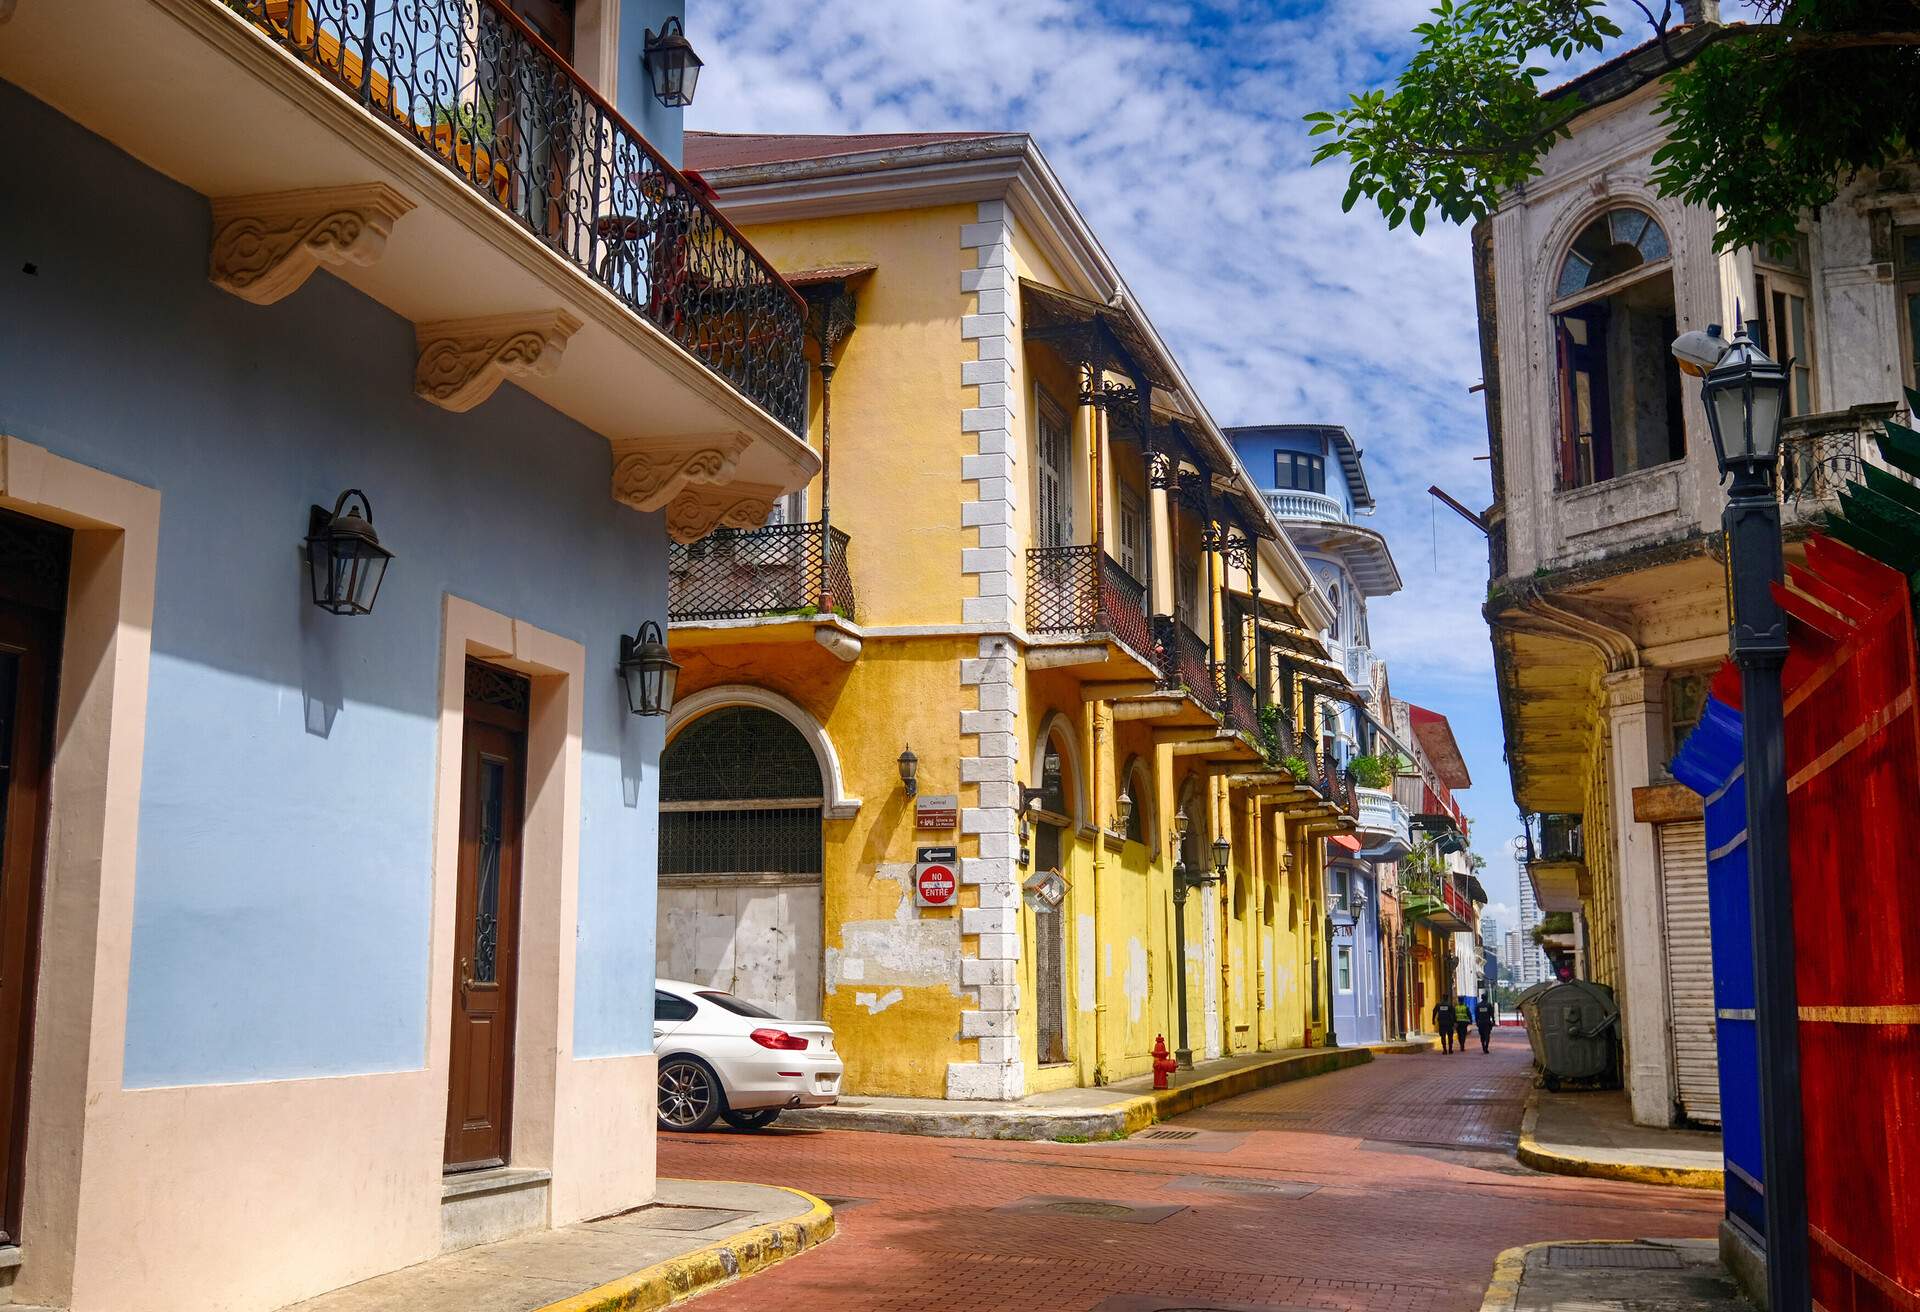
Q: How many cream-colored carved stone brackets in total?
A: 4